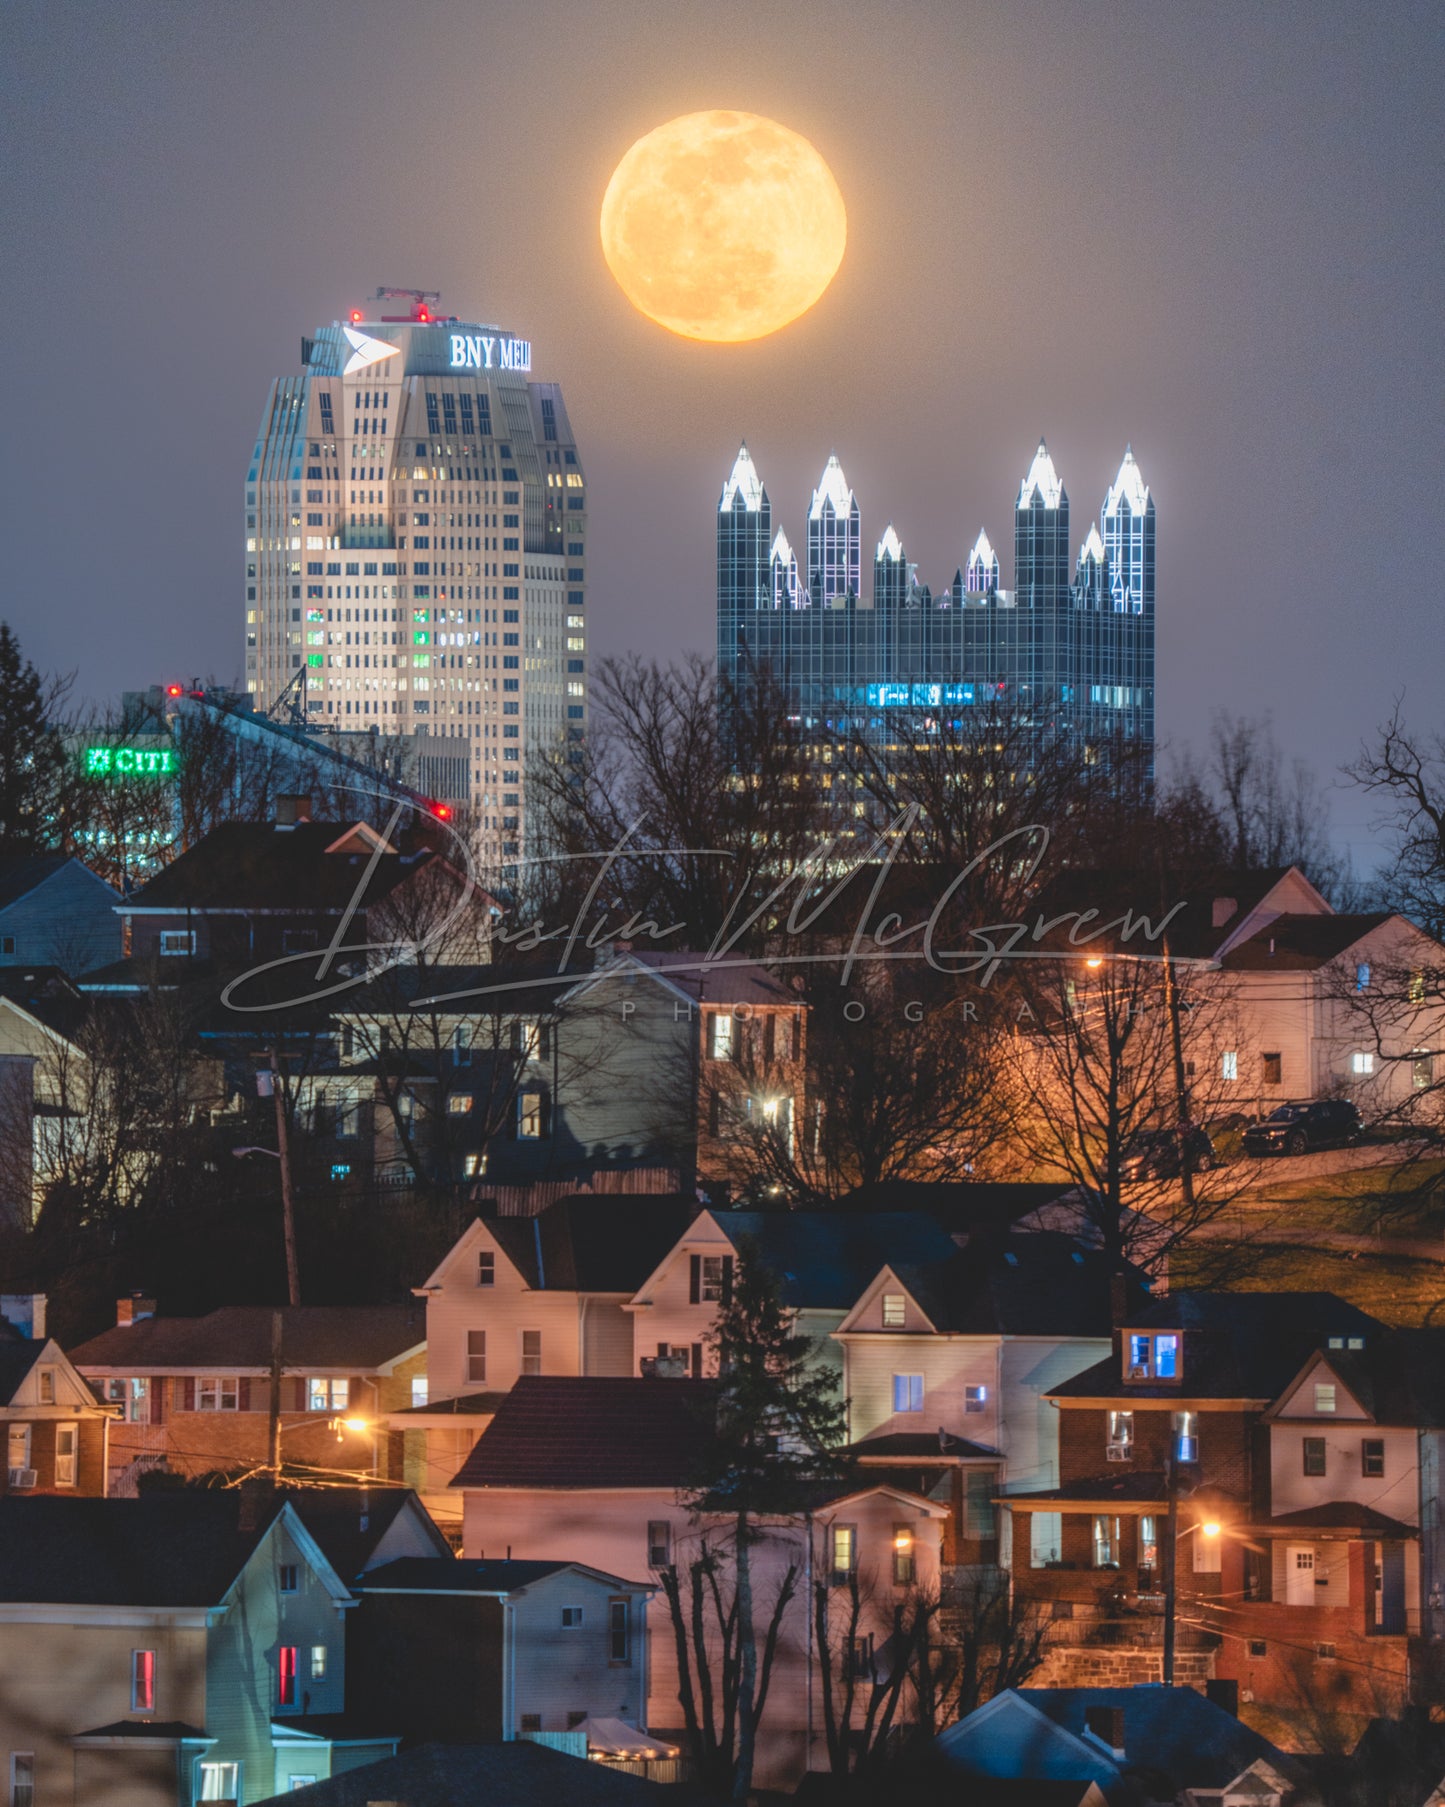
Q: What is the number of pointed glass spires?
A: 8